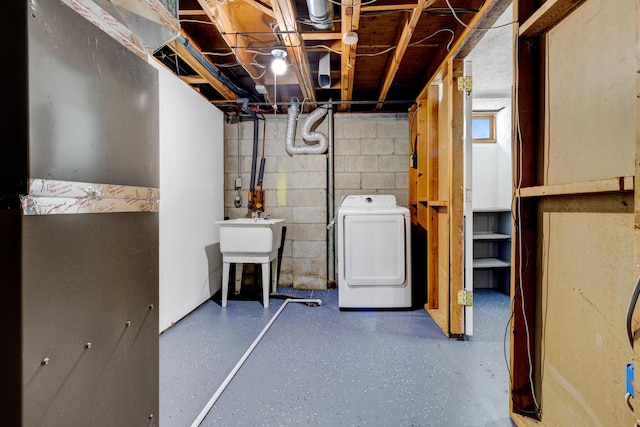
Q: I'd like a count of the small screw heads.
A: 5